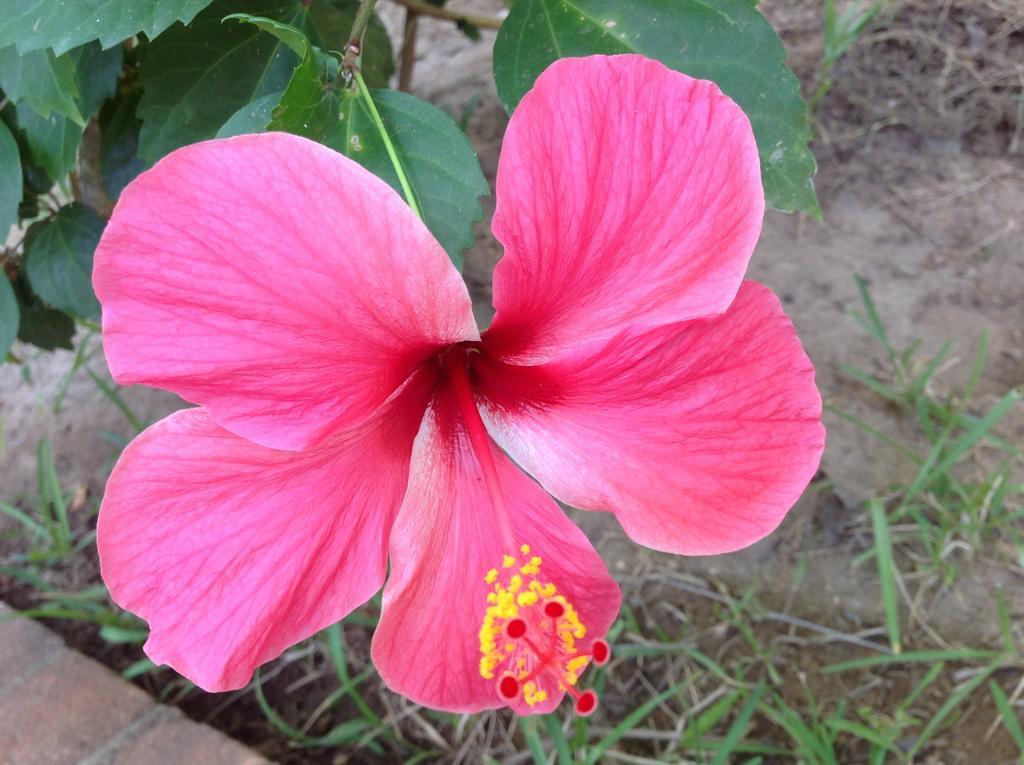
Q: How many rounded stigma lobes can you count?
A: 5